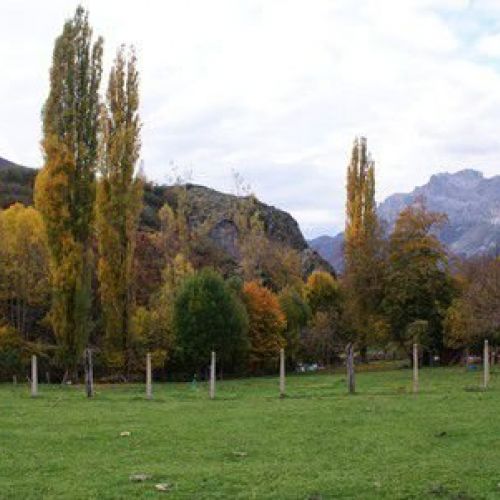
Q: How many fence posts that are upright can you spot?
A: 8